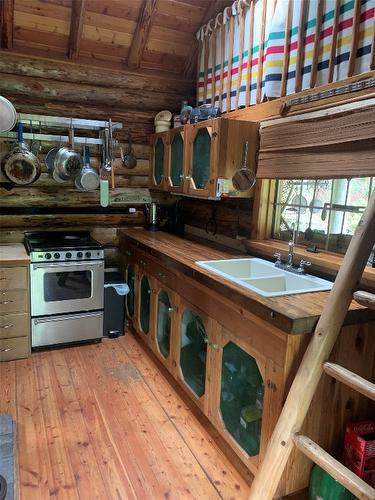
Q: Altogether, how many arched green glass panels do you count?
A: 8